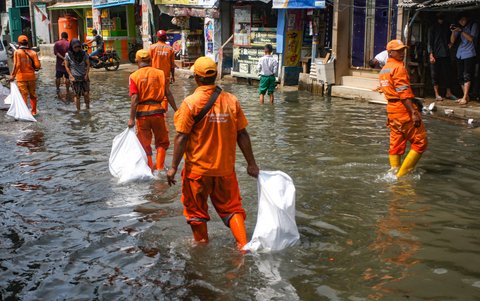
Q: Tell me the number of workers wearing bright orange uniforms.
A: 5